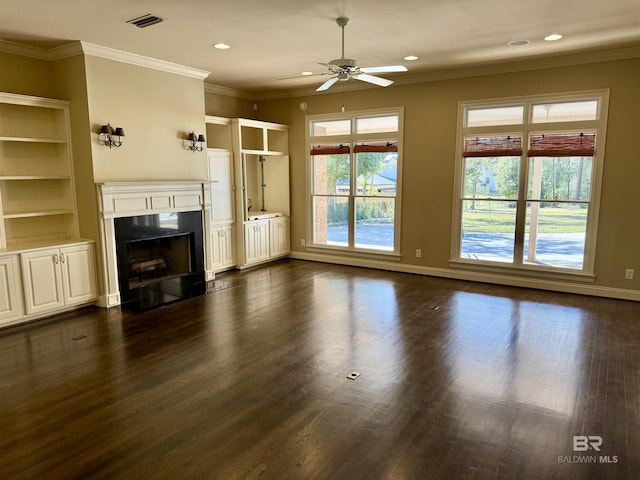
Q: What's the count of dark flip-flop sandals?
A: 0